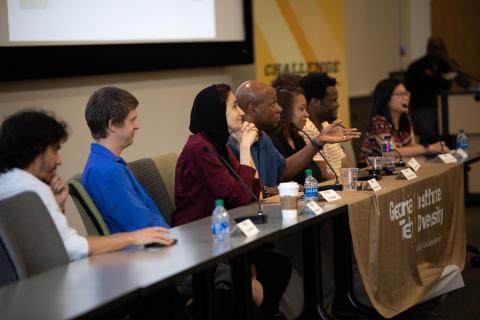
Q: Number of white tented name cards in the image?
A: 8